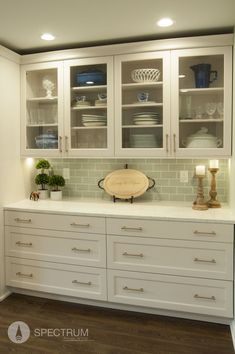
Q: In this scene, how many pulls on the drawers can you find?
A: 12